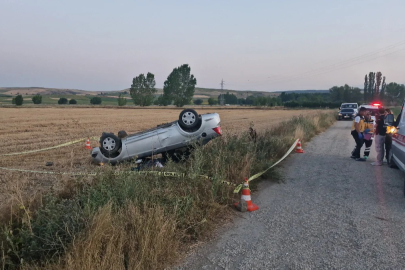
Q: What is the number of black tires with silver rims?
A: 2